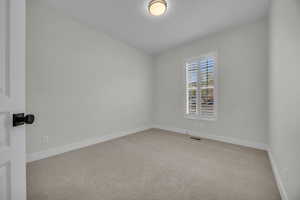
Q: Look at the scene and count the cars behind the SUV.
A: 0